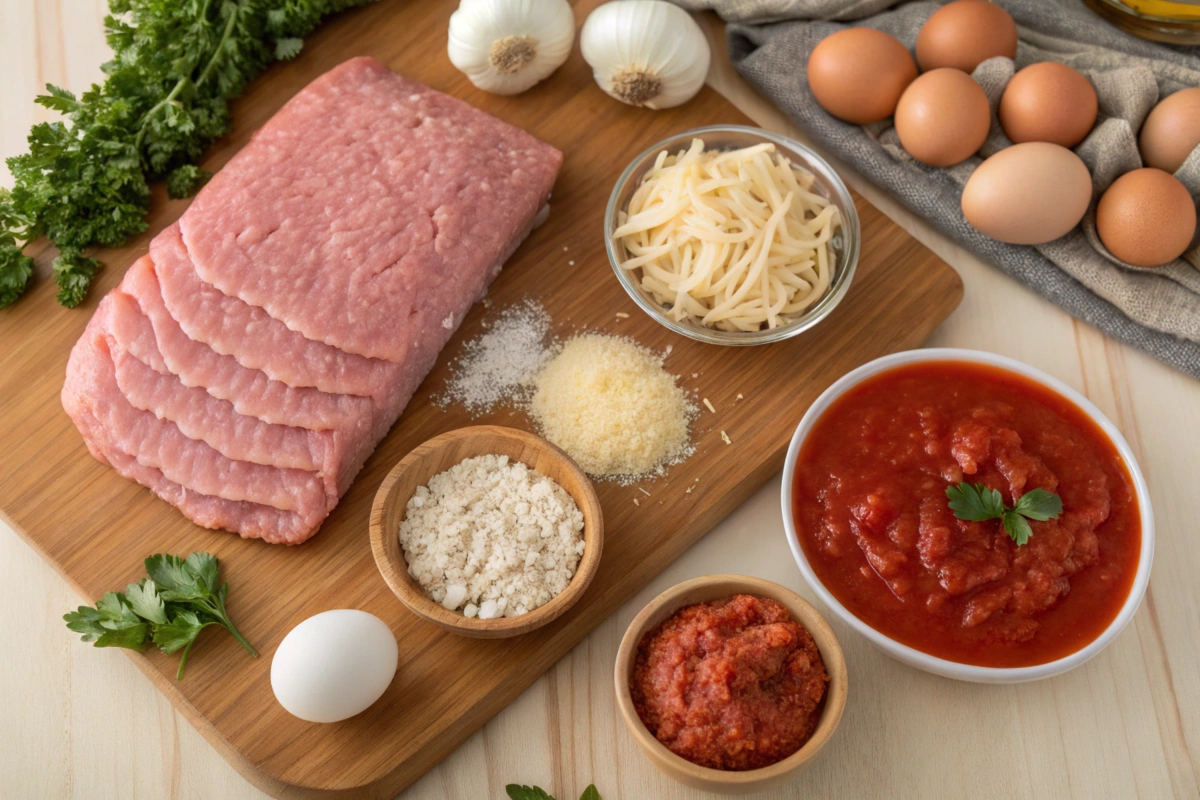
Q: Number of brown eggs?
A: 7